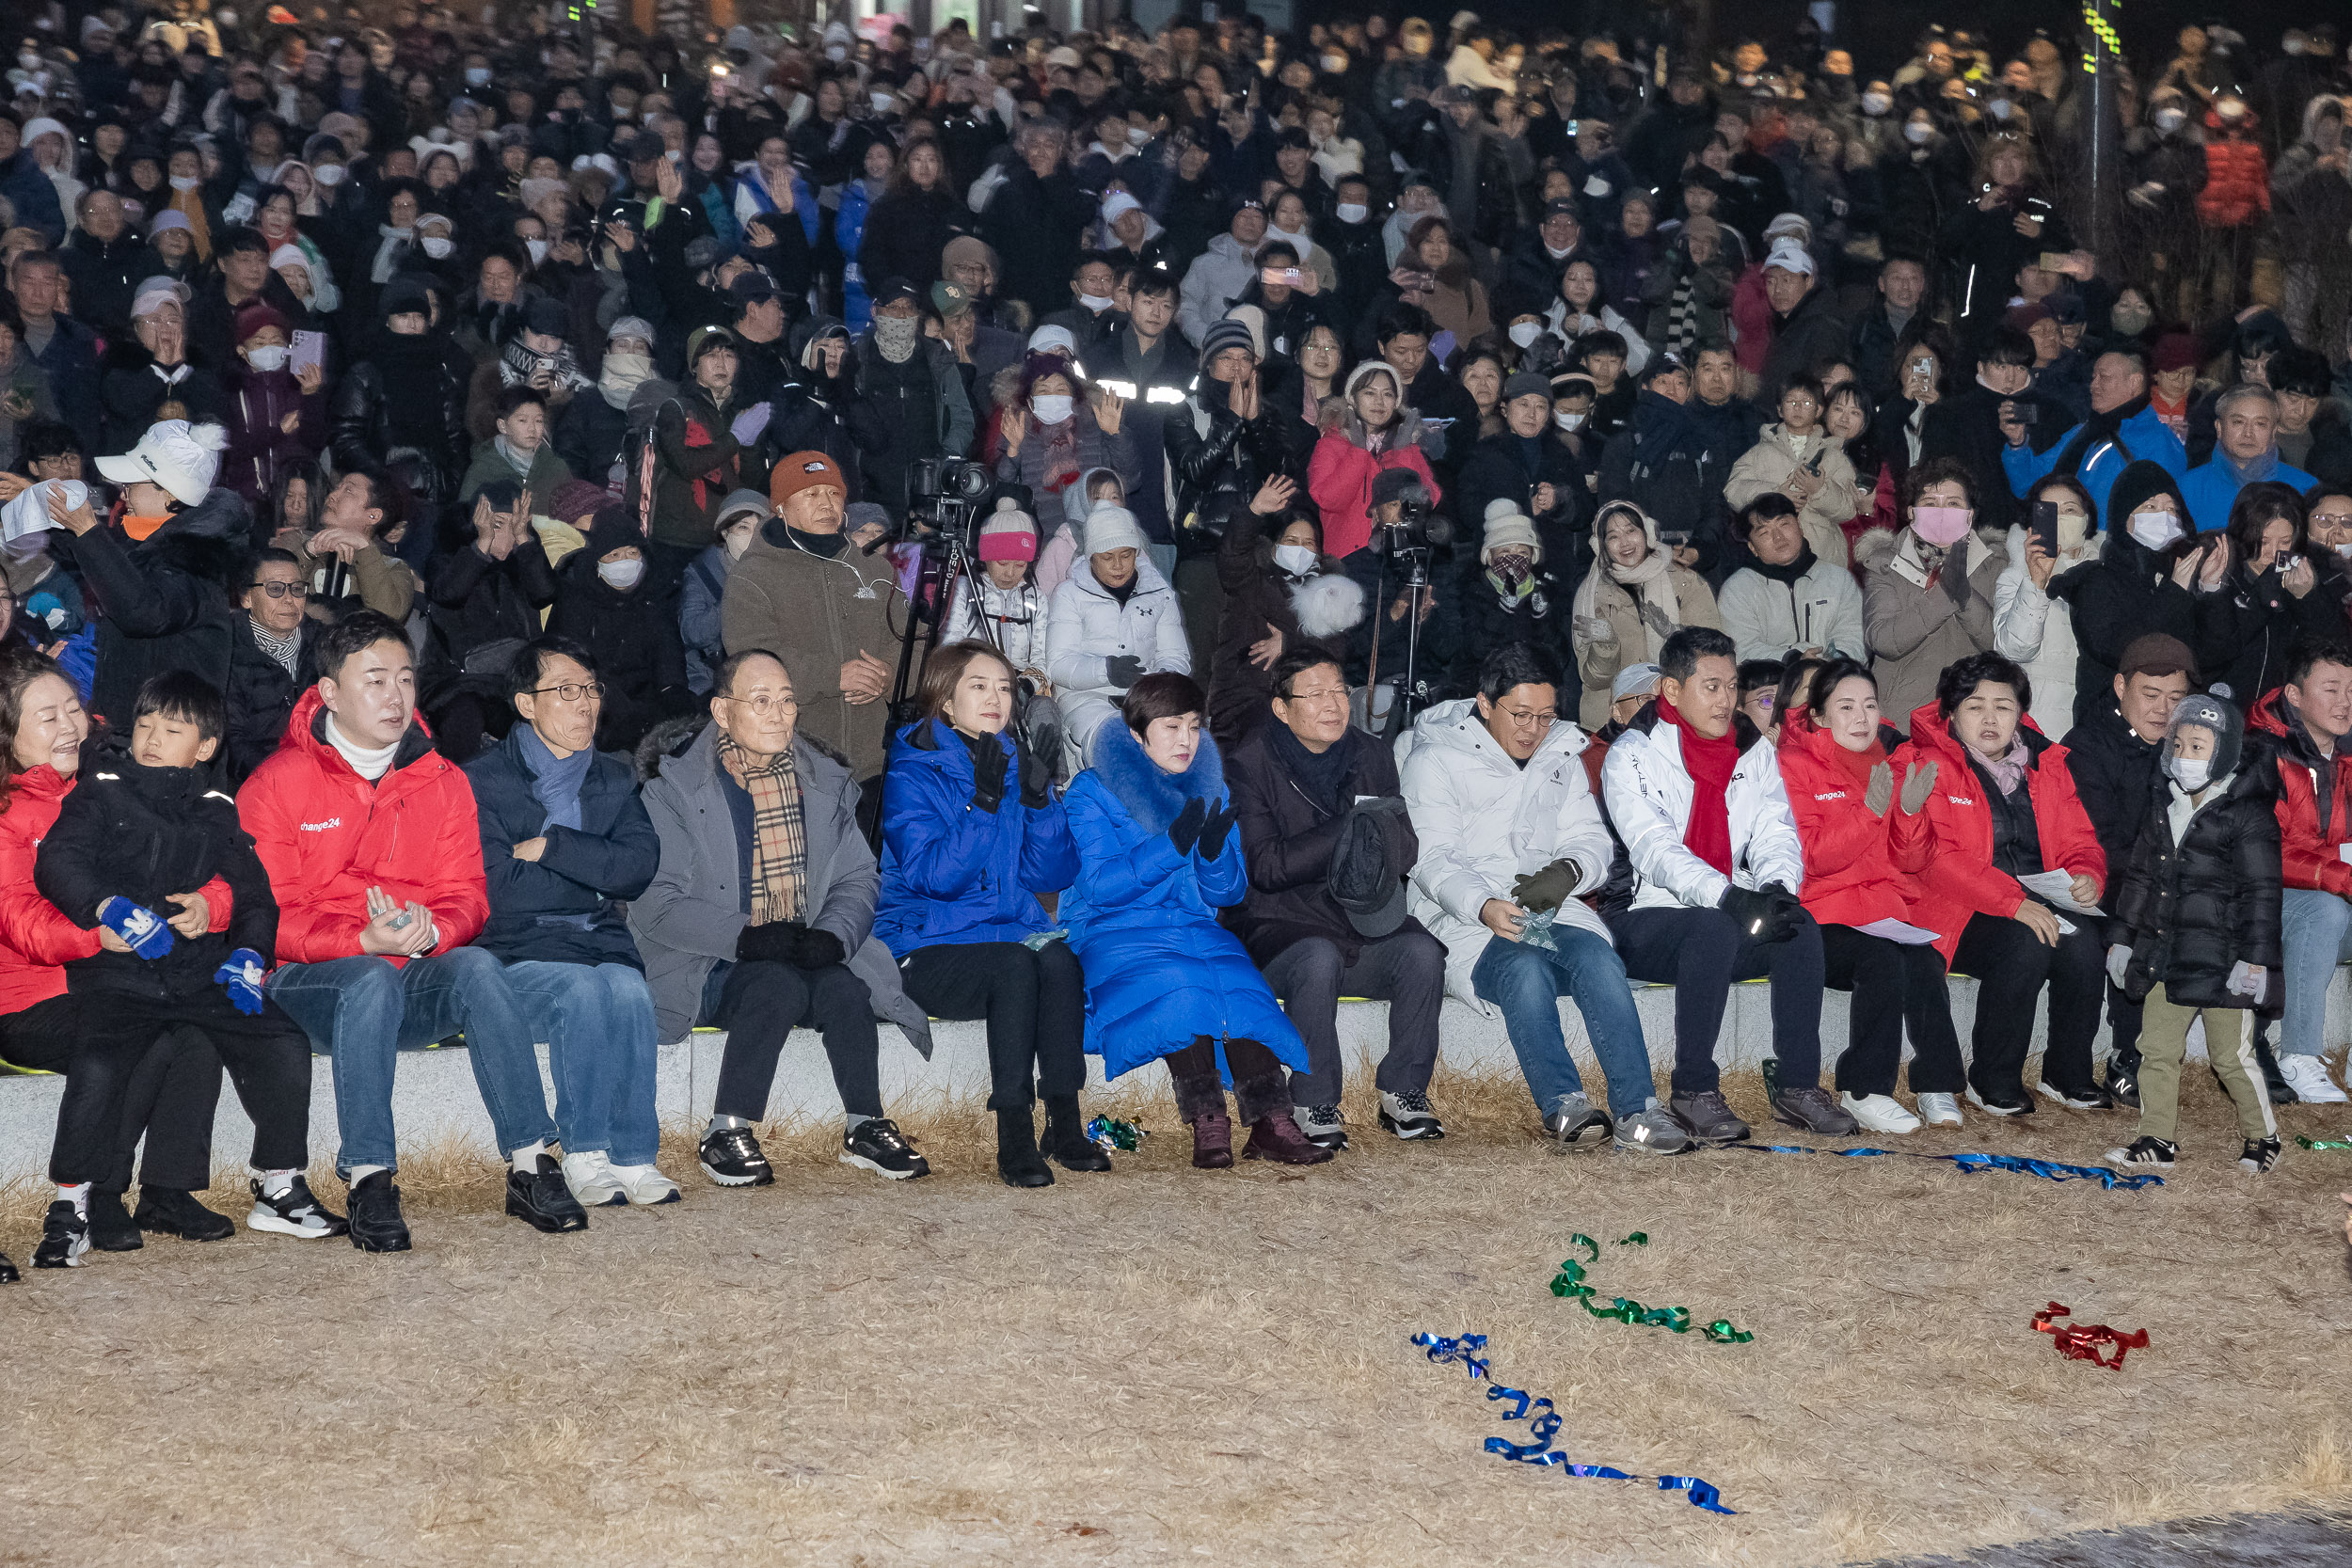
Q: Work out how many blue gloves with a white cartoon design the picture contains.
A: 2